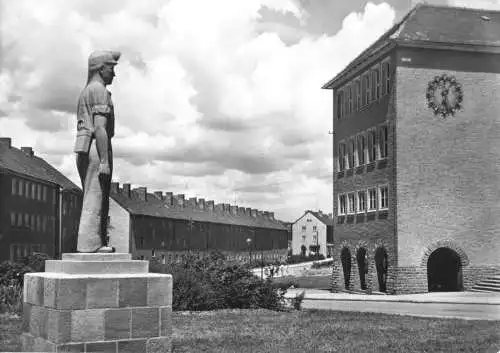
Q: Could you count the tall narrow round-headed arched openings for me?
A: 3